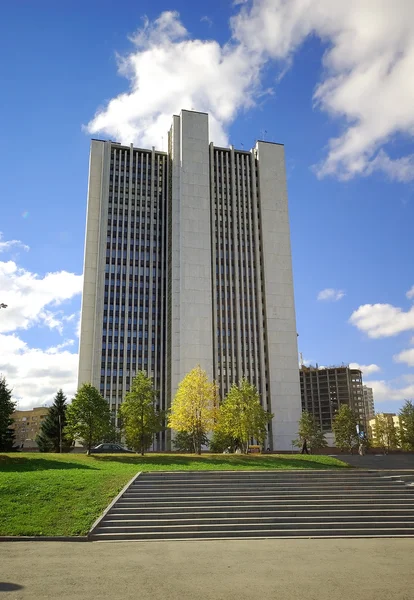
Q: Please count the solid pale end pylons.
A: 3